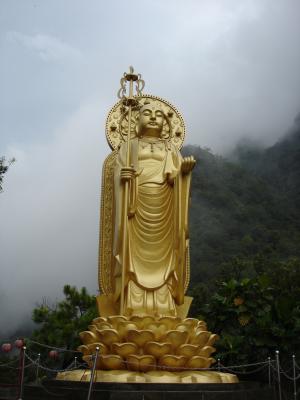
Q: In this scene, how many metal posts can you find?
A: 8